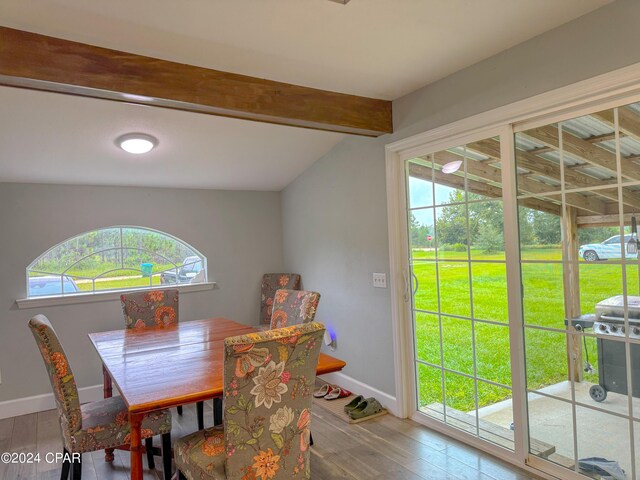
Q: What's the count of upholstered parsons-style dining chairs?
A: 5